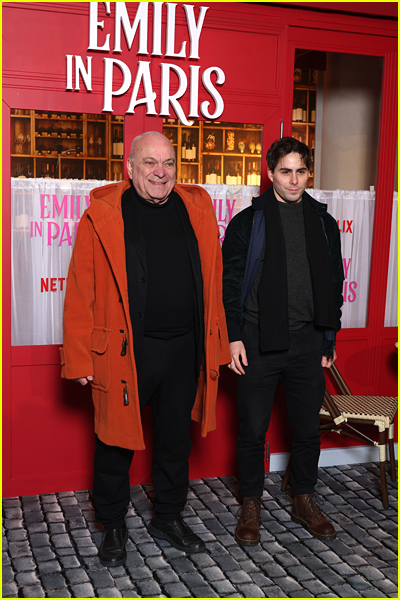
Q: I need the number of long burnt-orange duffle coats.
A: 1